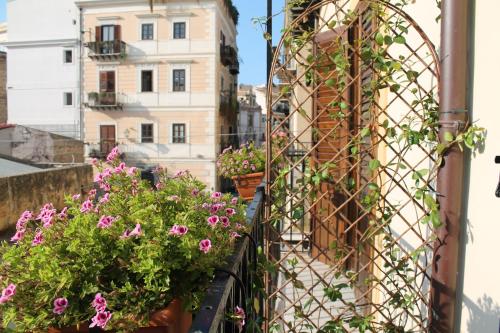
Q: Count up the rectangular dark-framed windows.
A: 6